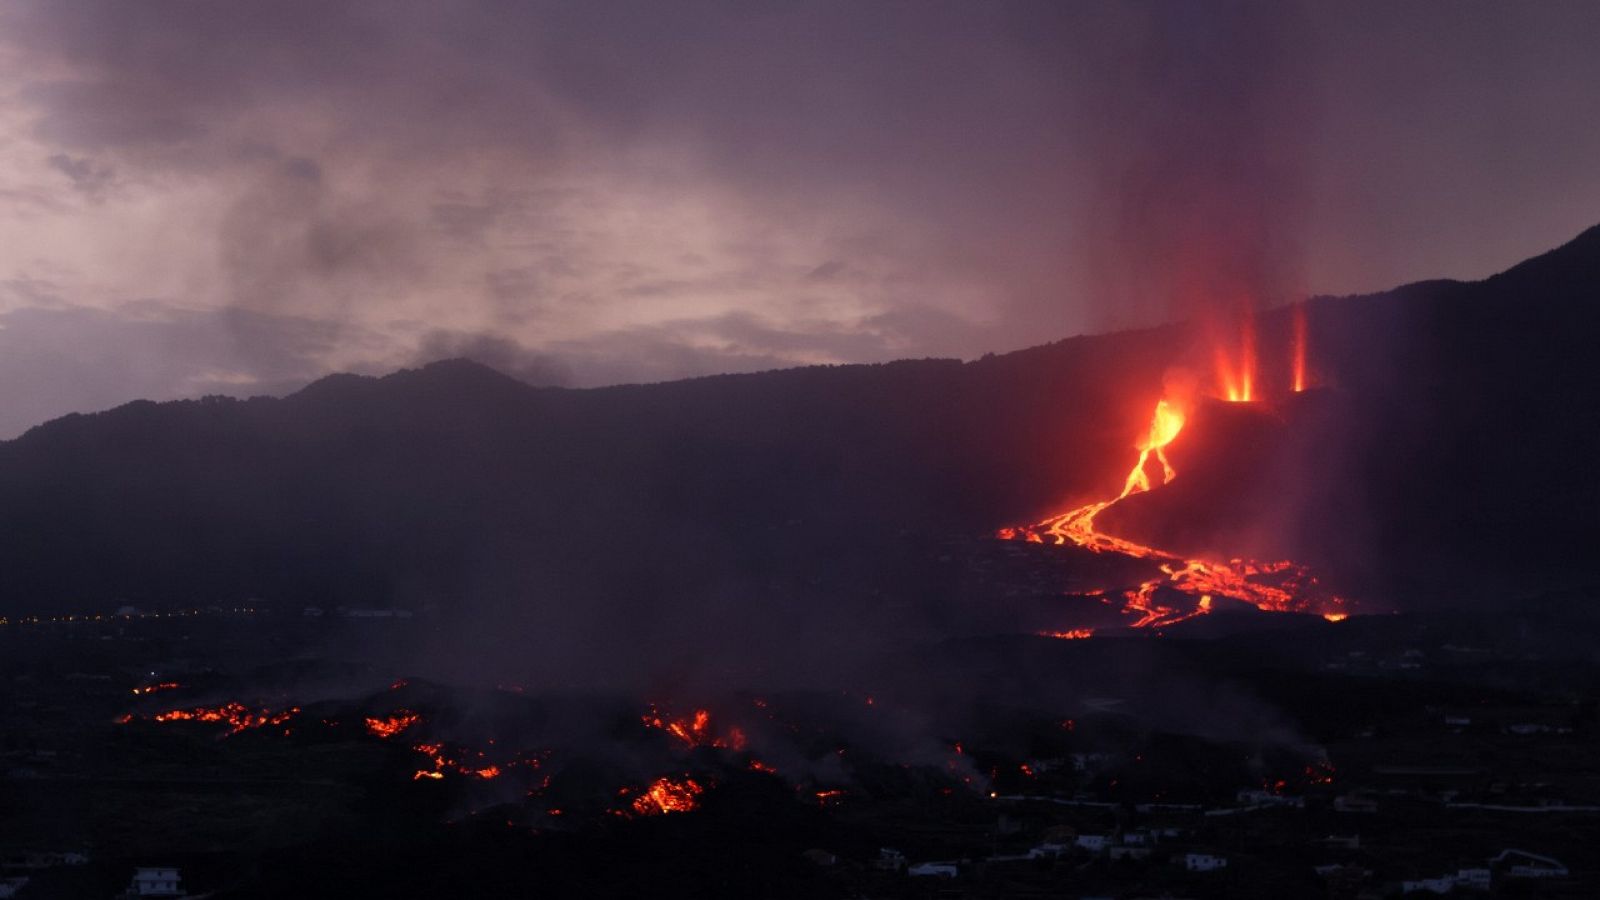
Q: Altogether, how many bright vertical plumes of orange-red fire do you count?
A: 3